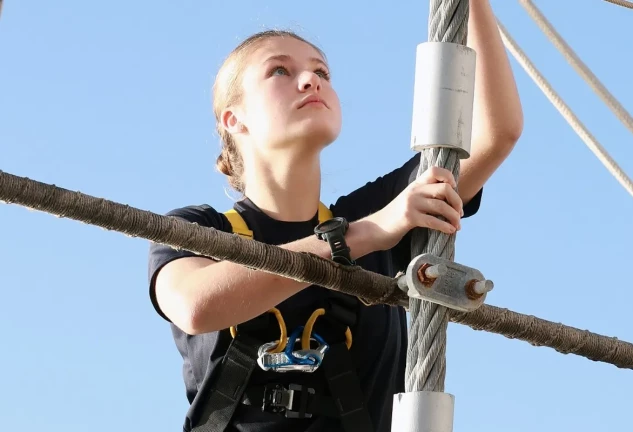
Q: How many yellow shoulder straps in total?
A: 2